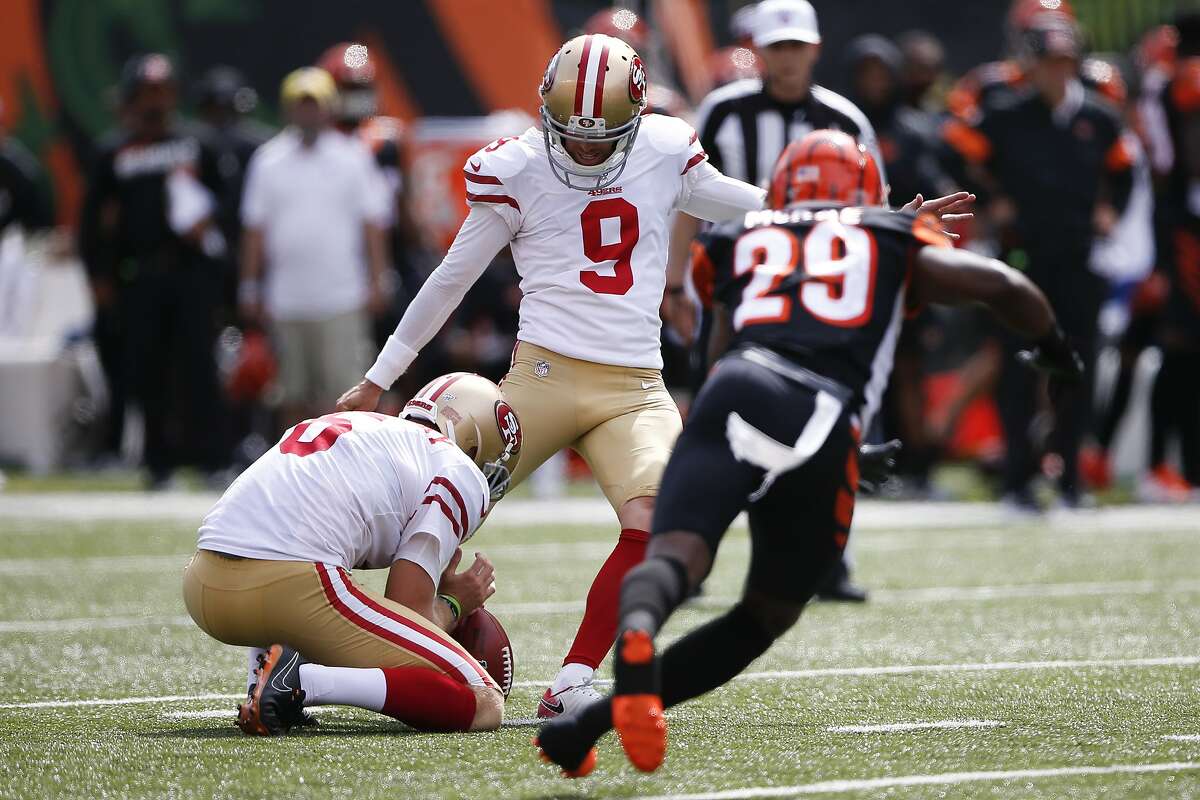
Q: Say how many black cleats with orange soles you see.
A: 3